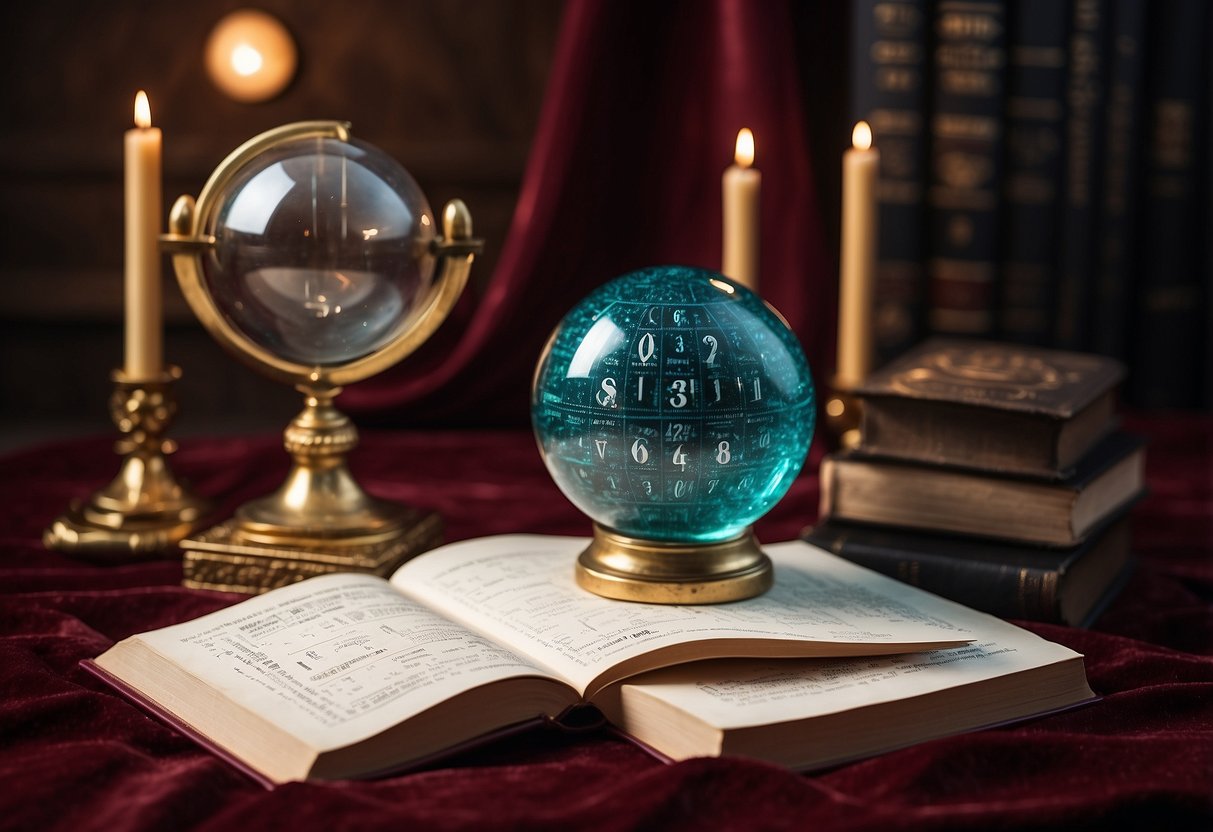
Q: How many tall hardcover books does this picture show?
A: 6